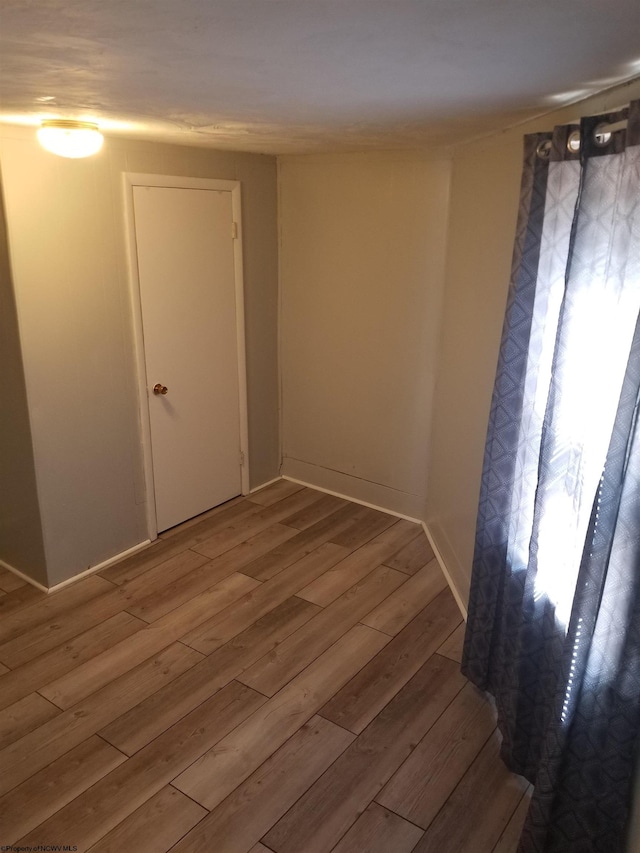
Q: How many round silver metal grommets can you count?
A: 3